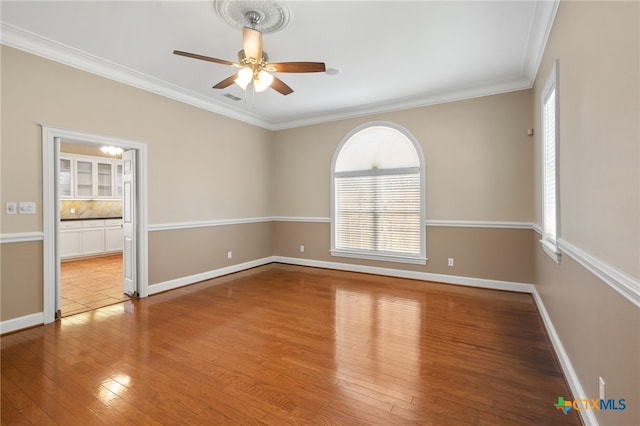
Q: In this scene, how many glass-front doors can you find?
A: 4